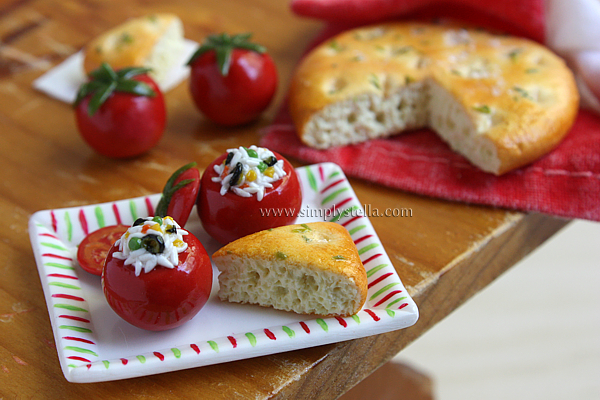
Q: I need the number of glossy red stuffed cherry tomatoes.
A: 2